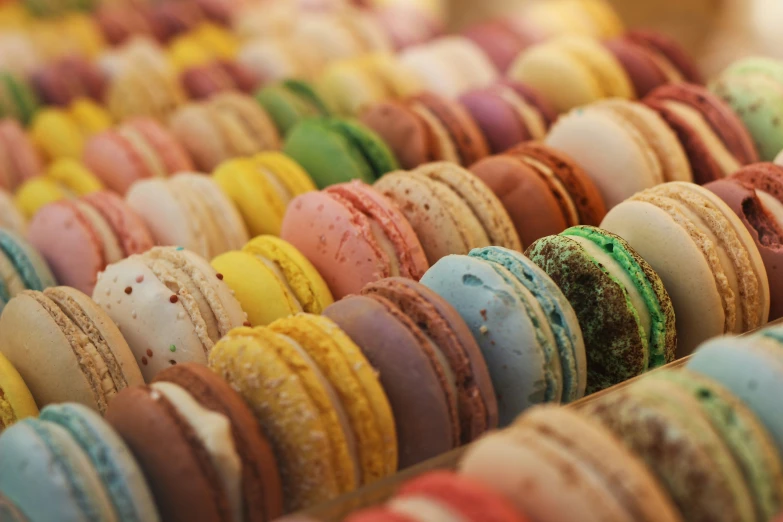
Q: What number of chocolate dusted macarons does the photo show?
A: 2